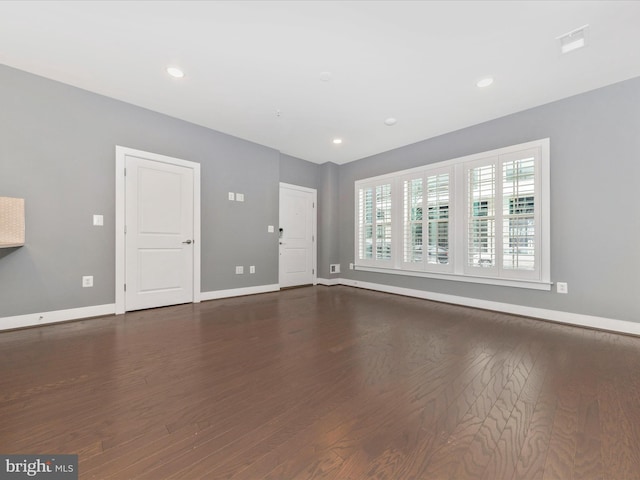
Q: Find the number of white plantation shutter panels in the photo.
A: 6